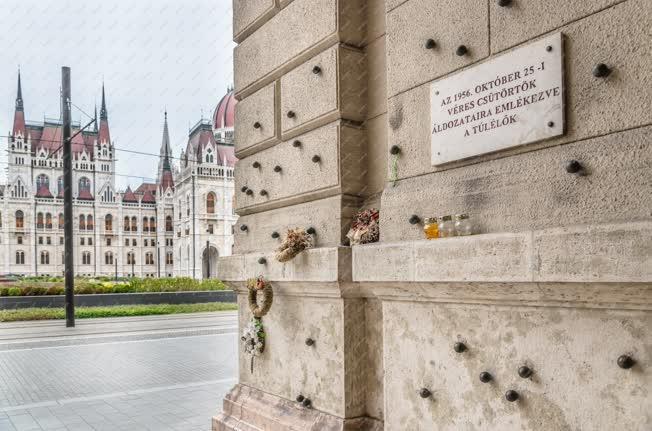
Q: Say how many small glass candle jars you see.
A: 3